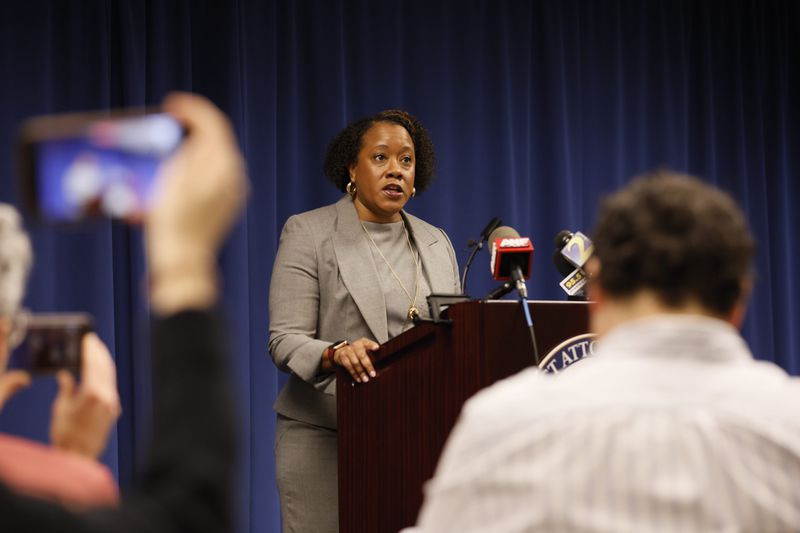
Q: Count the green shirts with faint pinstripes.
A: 0